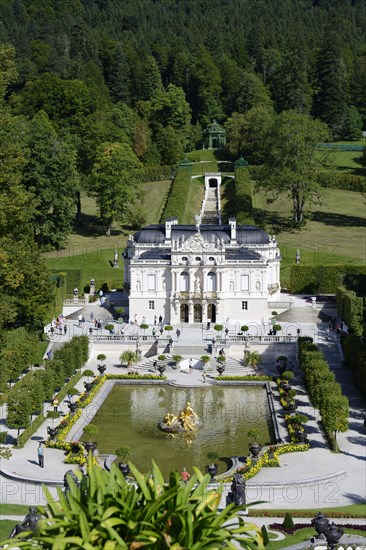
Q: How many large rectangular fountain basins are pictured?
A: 1